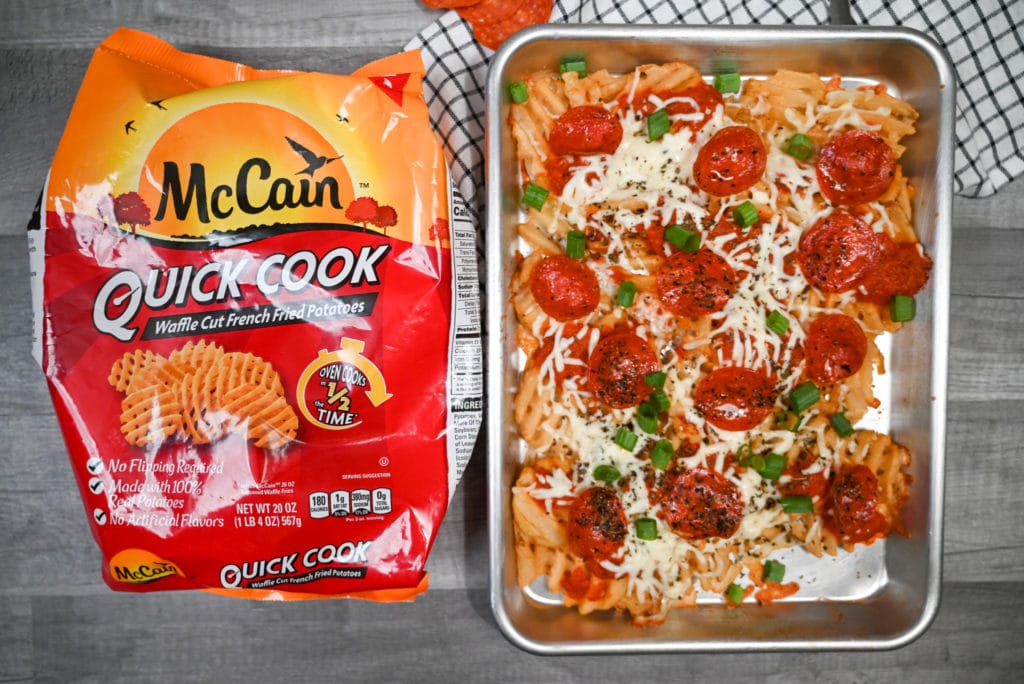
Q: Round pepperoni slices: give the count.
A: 12